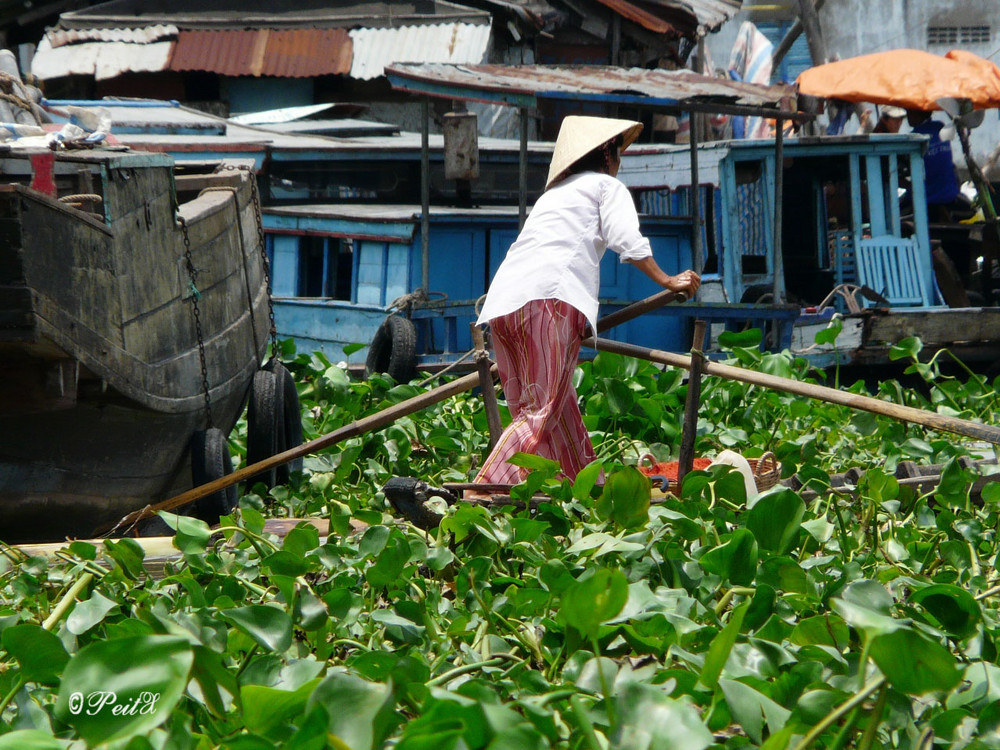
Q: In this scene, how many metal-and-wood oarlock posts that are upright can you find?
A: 2